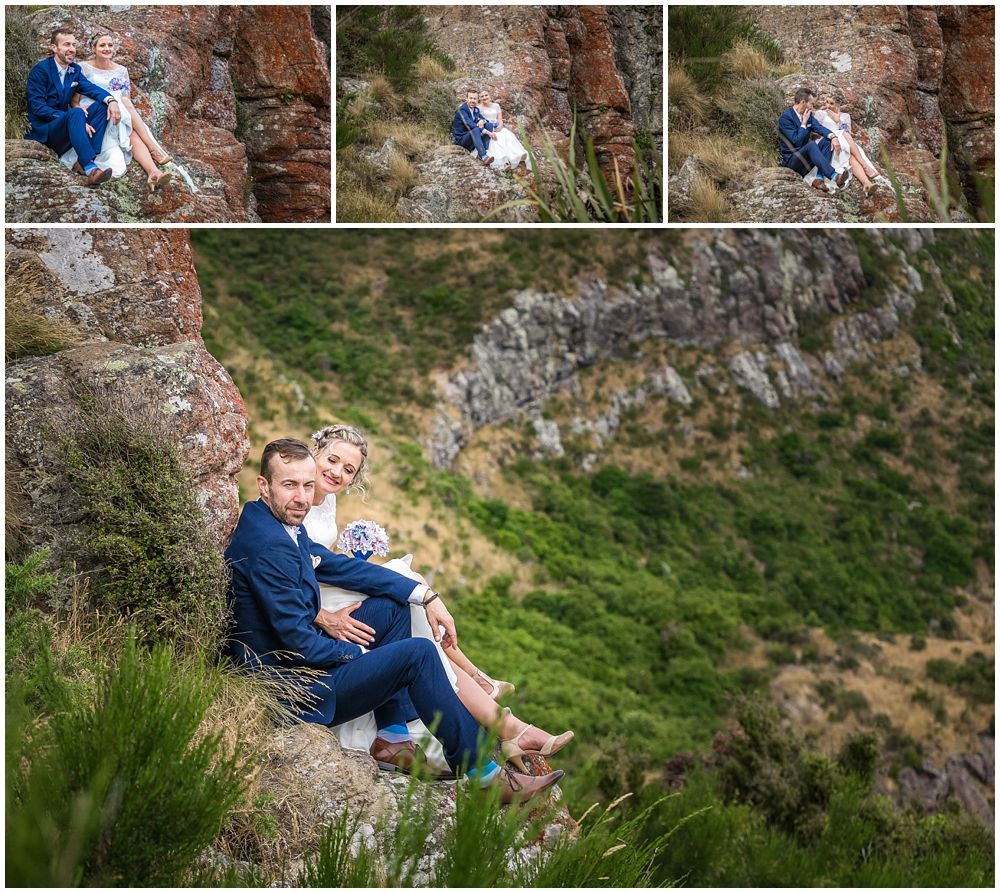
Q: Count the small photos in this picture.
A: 3